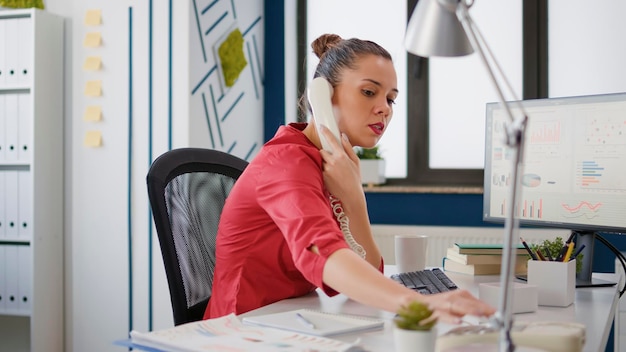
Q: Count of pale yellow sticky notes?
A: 6